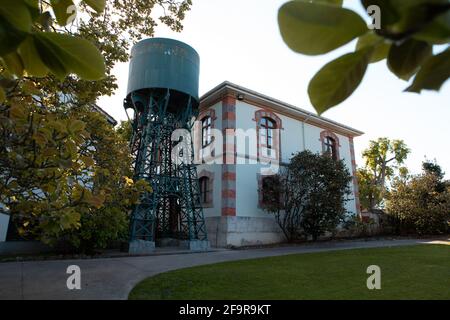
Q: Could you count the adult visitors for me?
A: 0